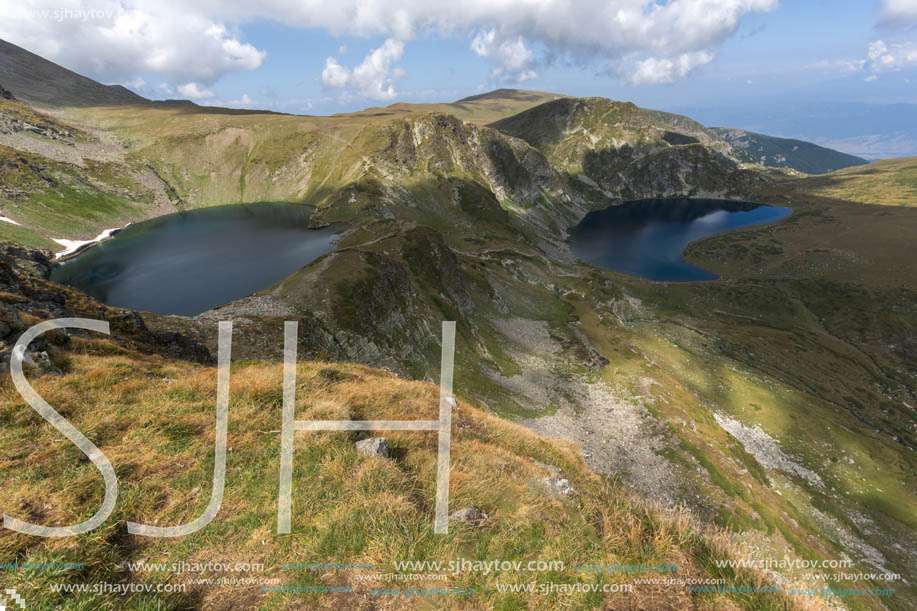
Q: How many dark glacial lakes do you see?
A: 2